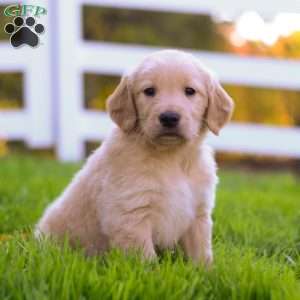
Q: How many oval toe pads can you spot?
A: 4